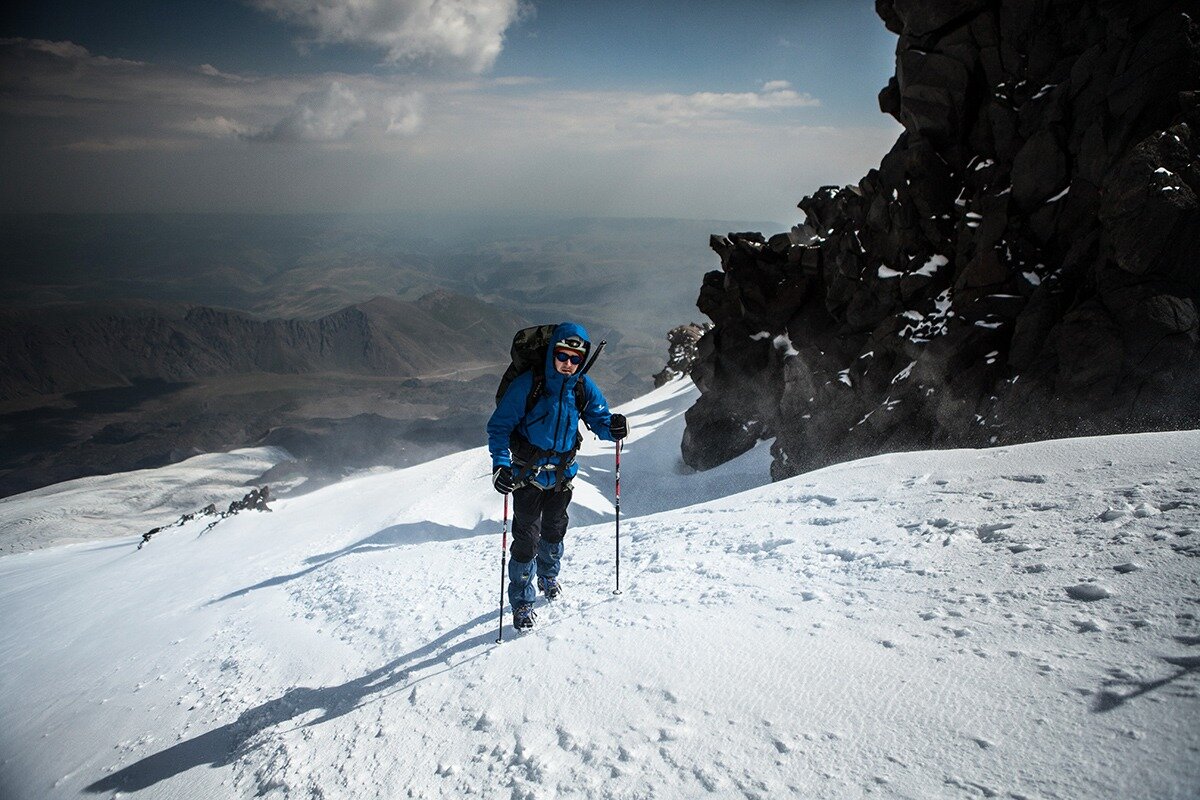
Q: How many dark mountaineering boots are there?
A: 2